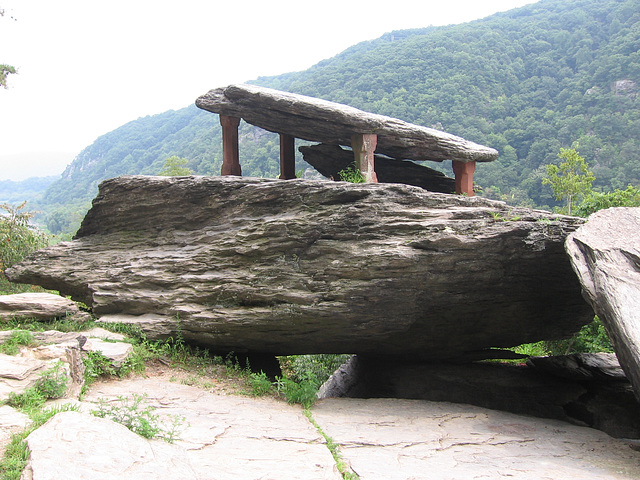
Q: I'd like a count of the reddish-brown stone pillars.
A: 4